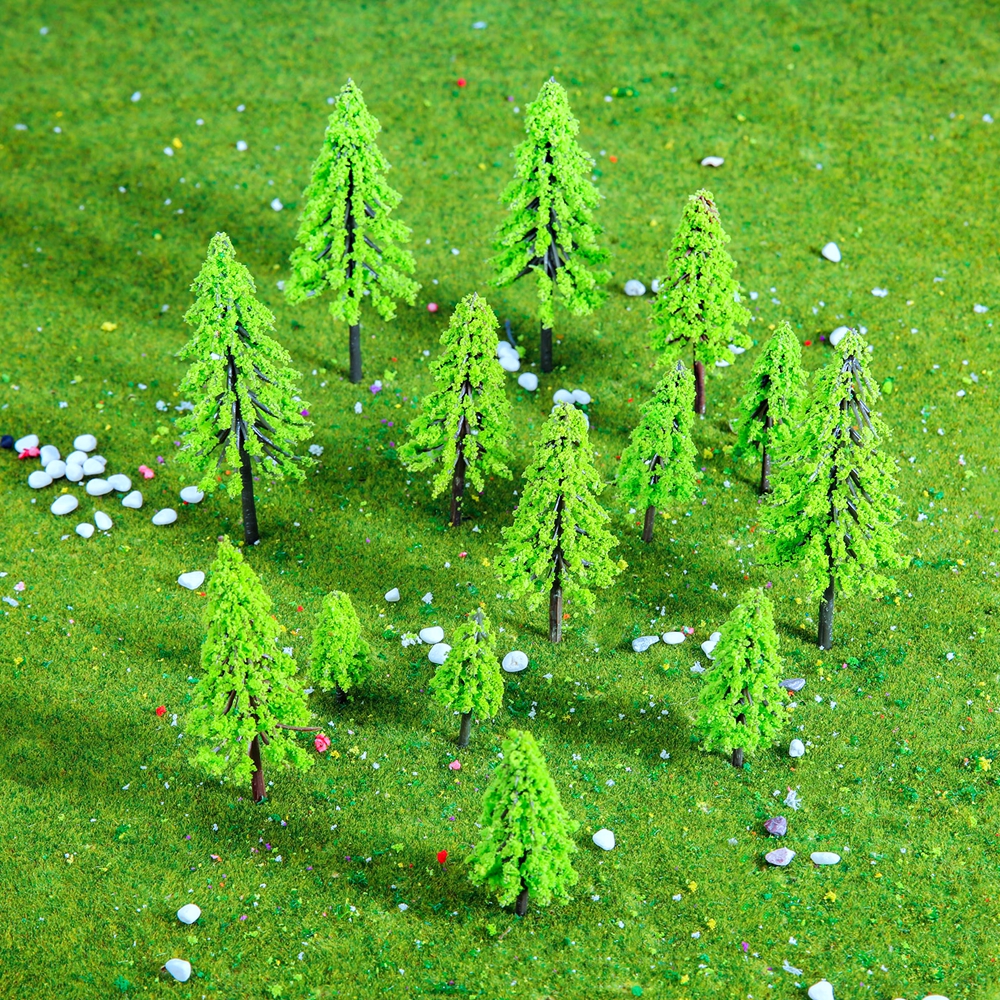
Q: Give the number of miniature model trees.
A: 14